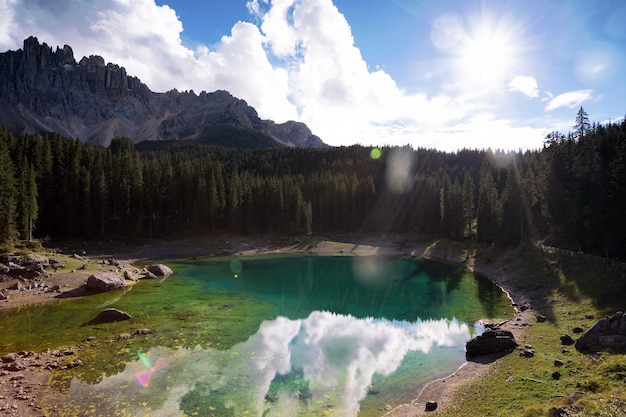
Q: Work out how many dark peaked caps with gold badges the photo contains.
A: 0